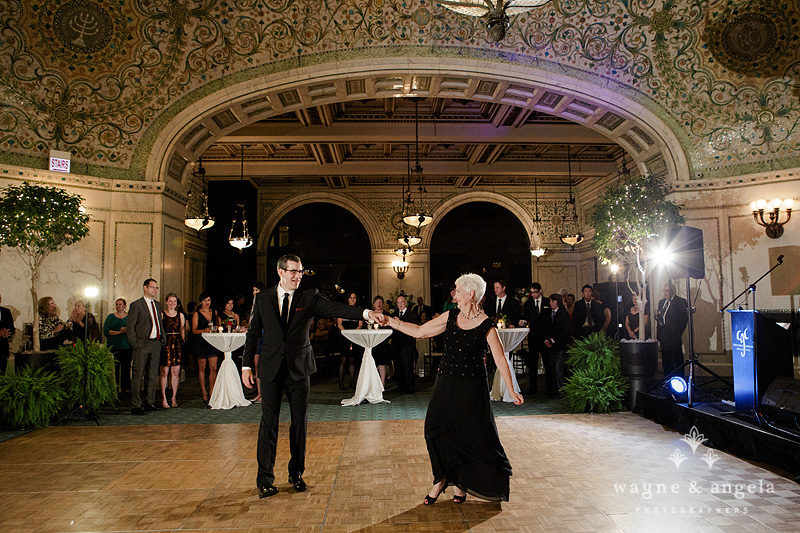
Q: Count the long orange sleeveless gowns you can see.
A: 0